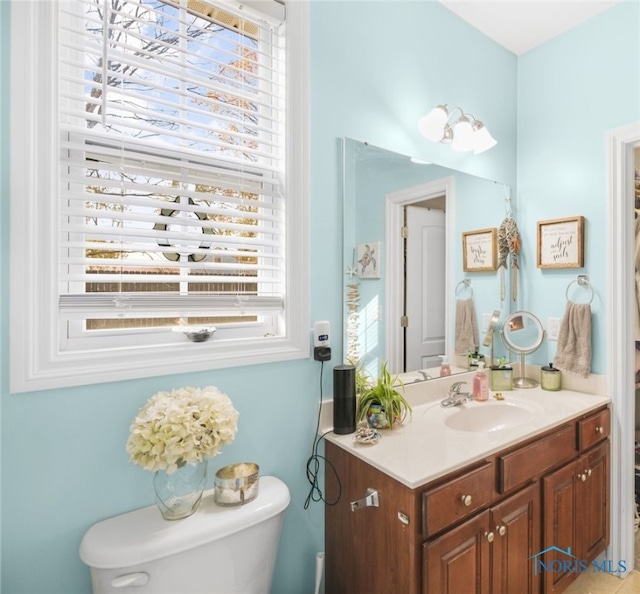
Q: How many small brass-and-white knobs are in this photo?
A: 6